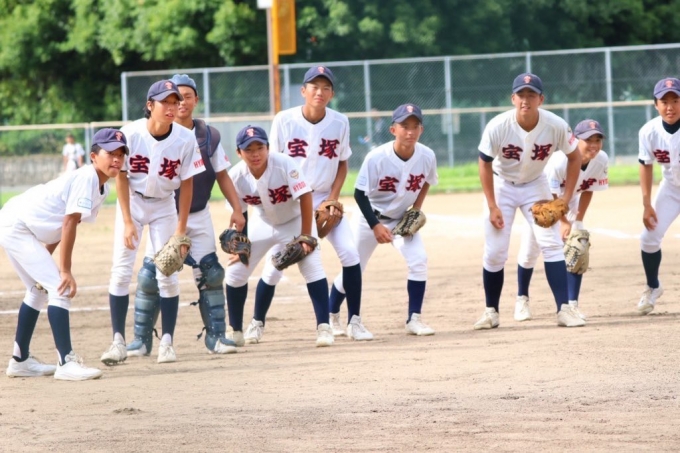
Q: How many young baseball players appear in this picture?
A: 9